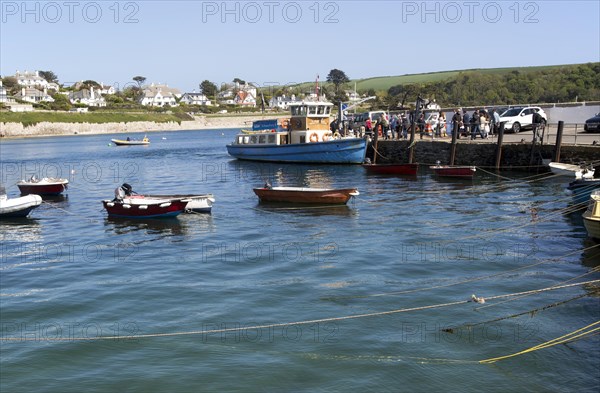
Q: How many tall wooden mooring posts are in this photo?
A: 5